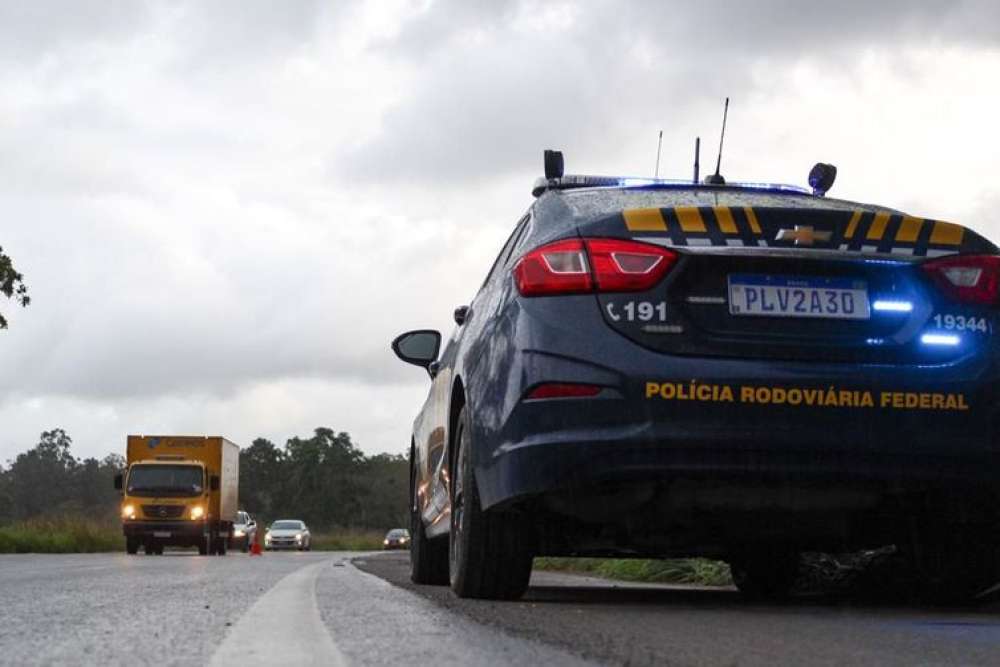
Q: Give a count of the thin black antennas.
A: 3